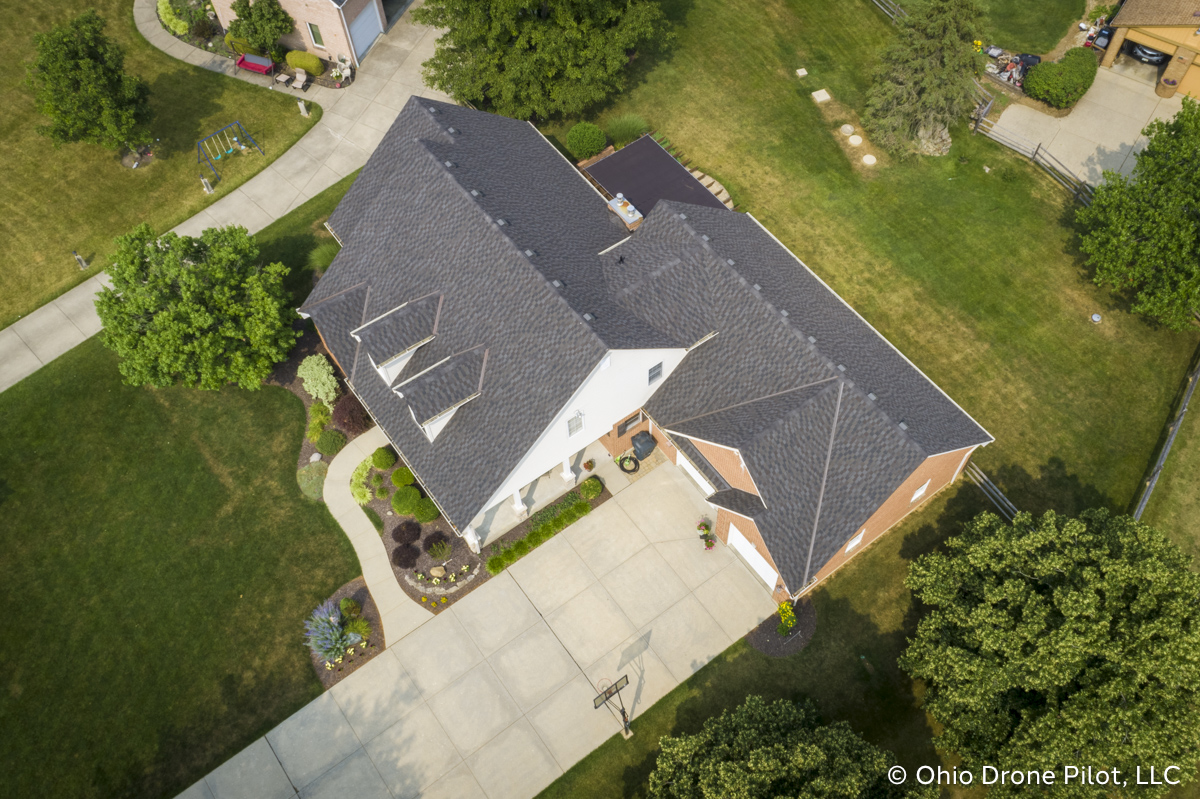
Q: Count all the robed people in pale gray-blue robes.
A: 0